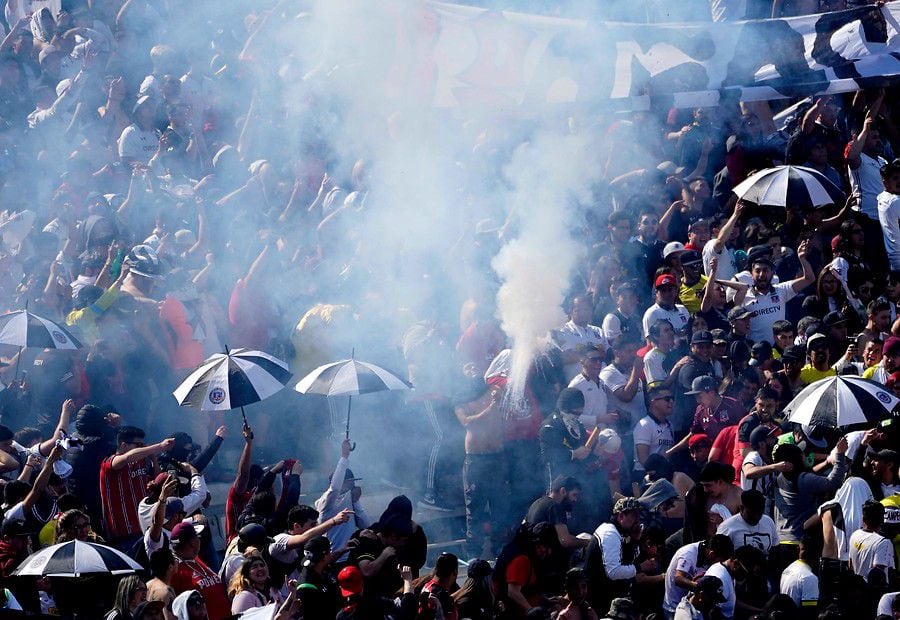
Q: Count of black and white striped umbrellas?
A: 6